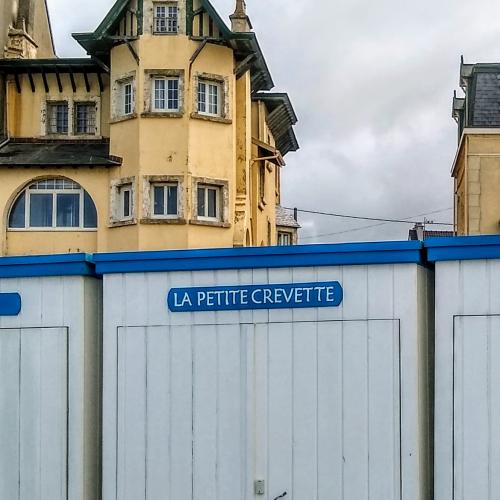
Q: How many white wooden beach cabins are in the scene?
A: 3